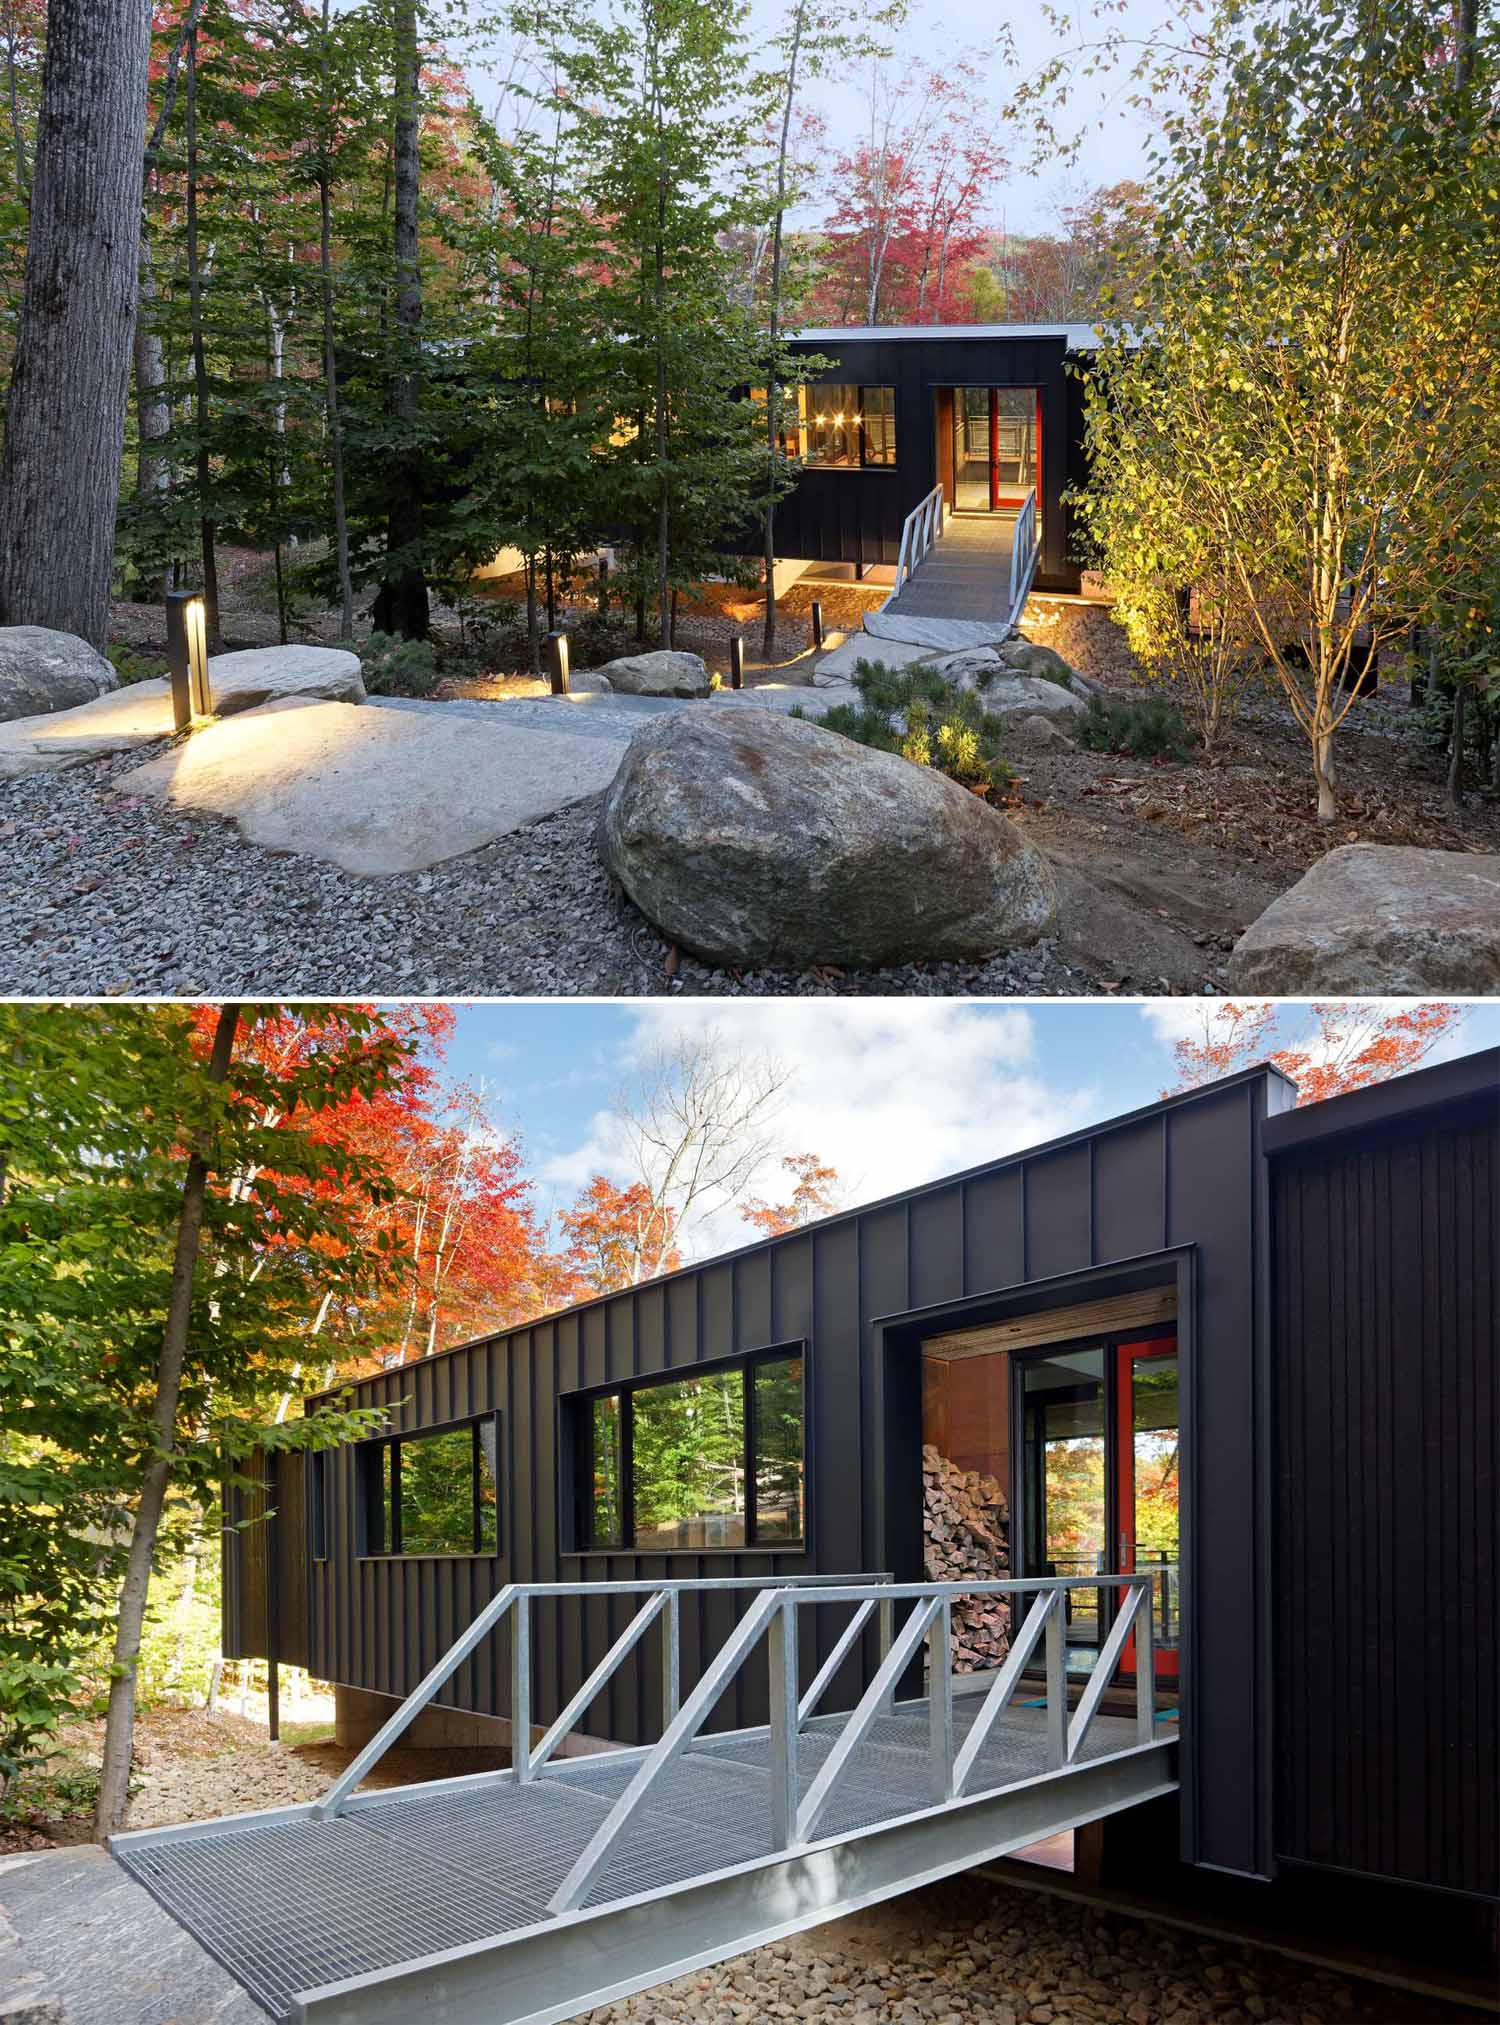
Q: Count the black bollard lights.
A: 4